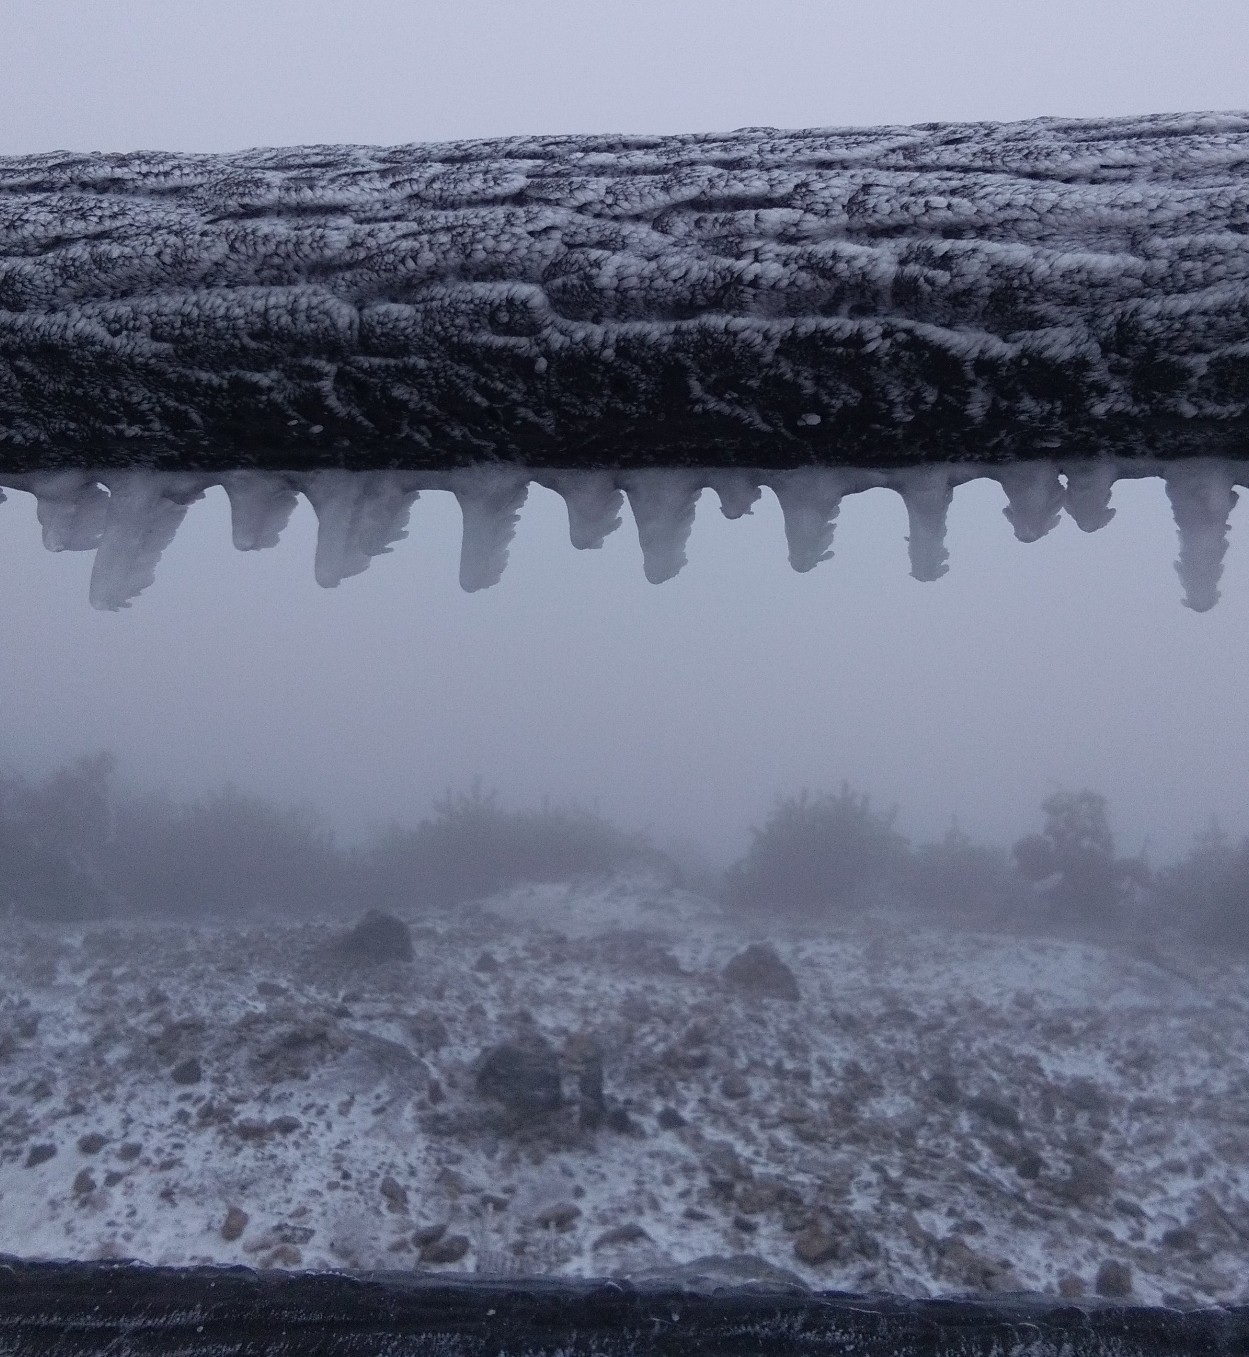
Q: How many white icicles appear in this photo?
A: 13